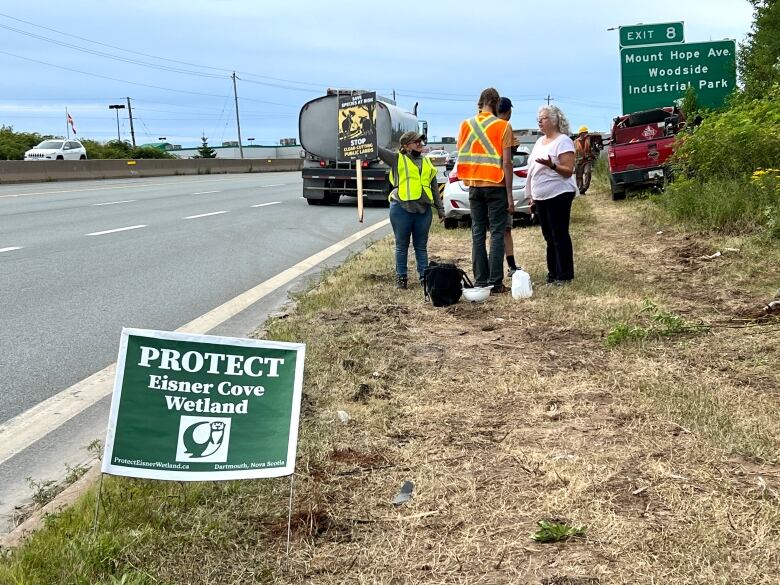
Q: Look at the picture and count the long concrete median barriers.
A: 1